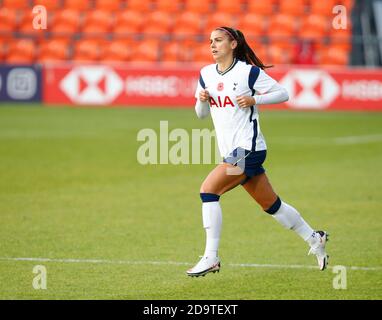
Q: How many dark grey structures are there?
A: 1